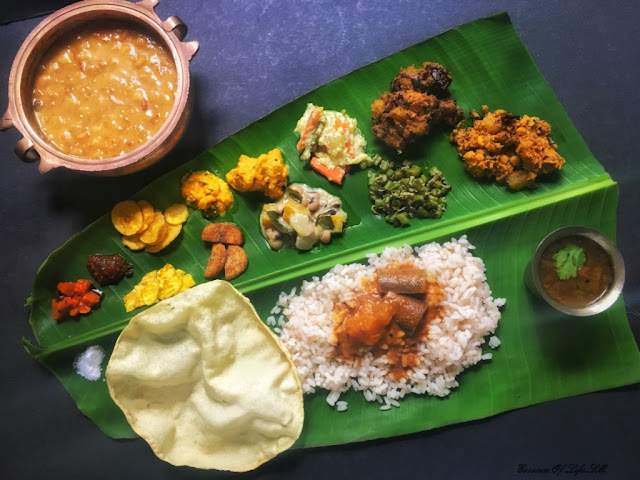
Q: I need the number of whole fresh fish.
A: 0